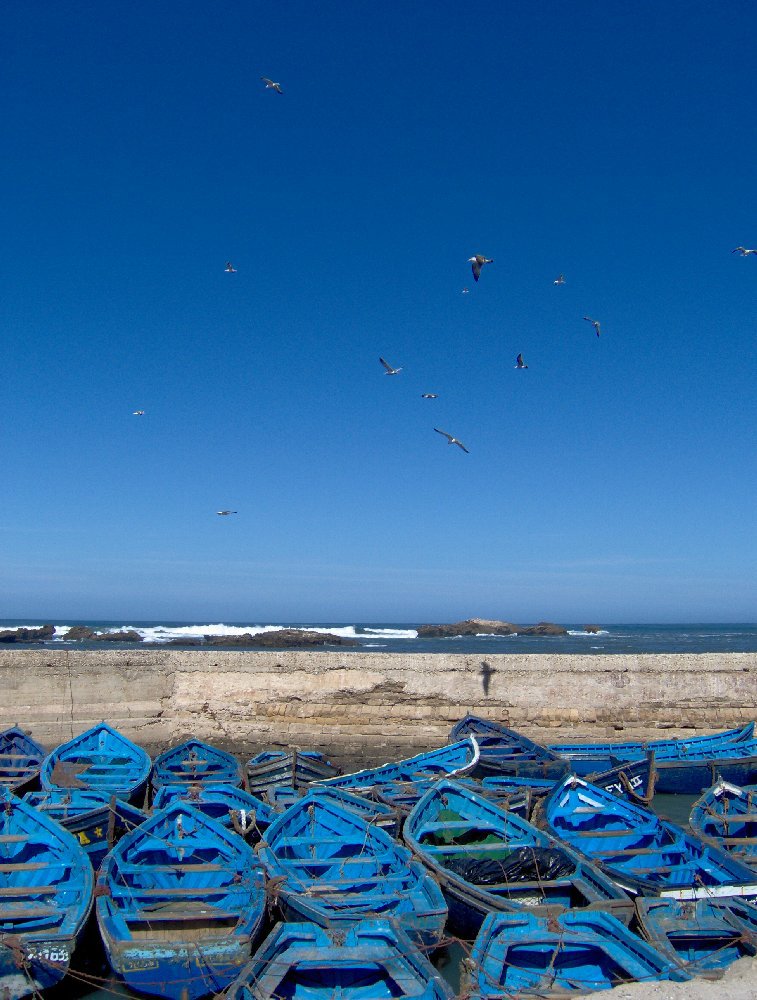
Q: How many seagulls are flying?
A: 13